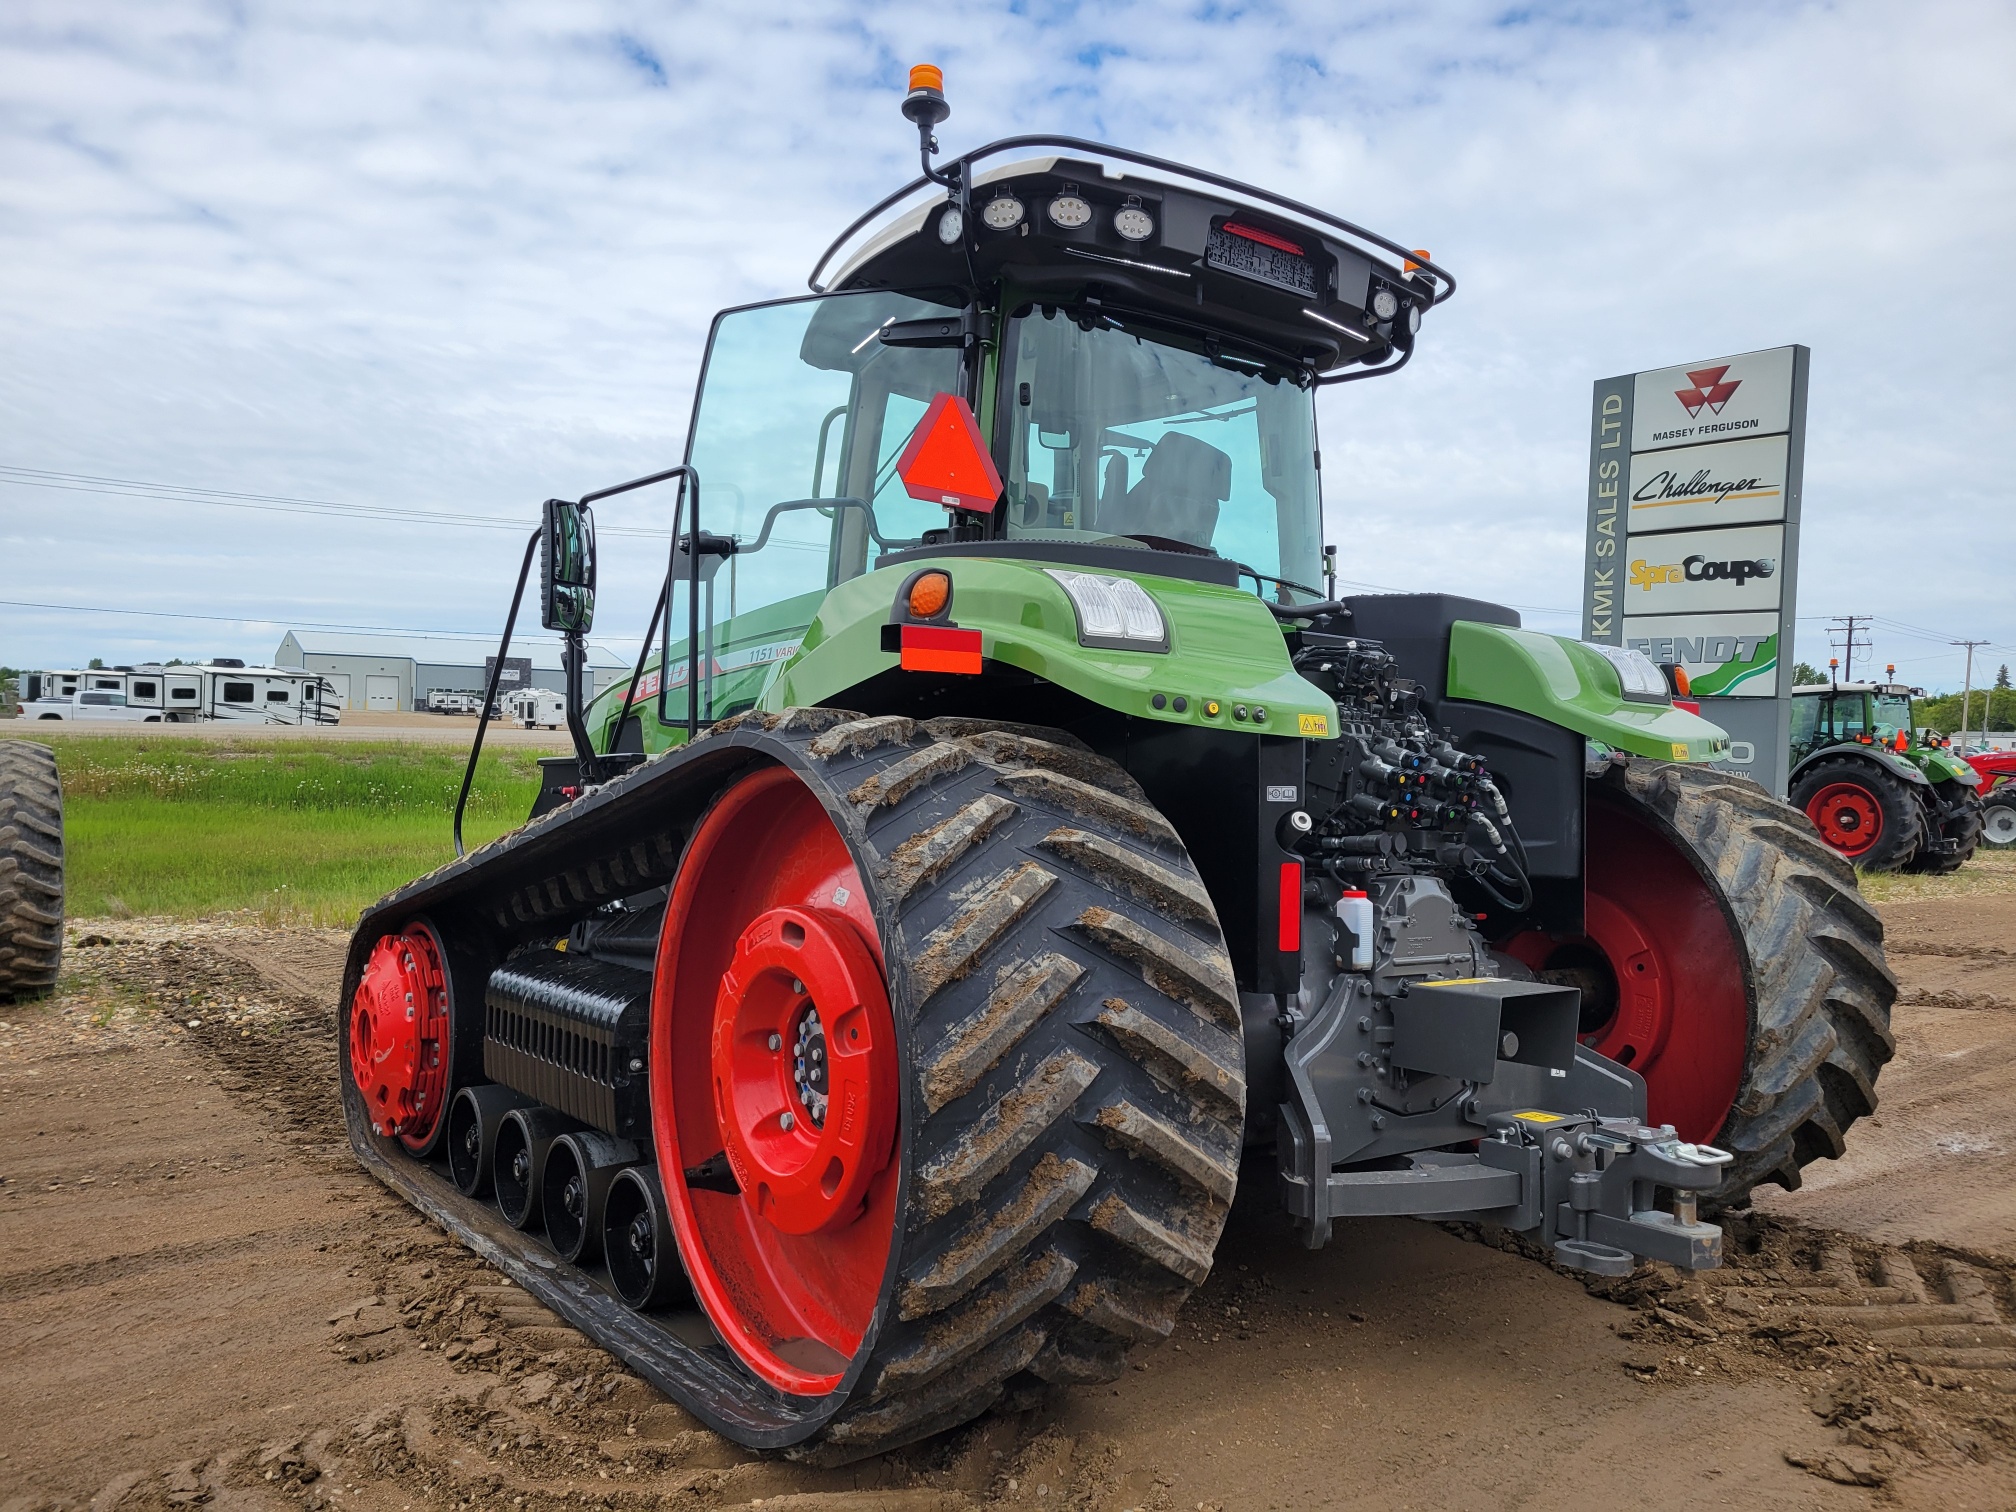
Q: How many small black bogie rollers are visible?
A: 4